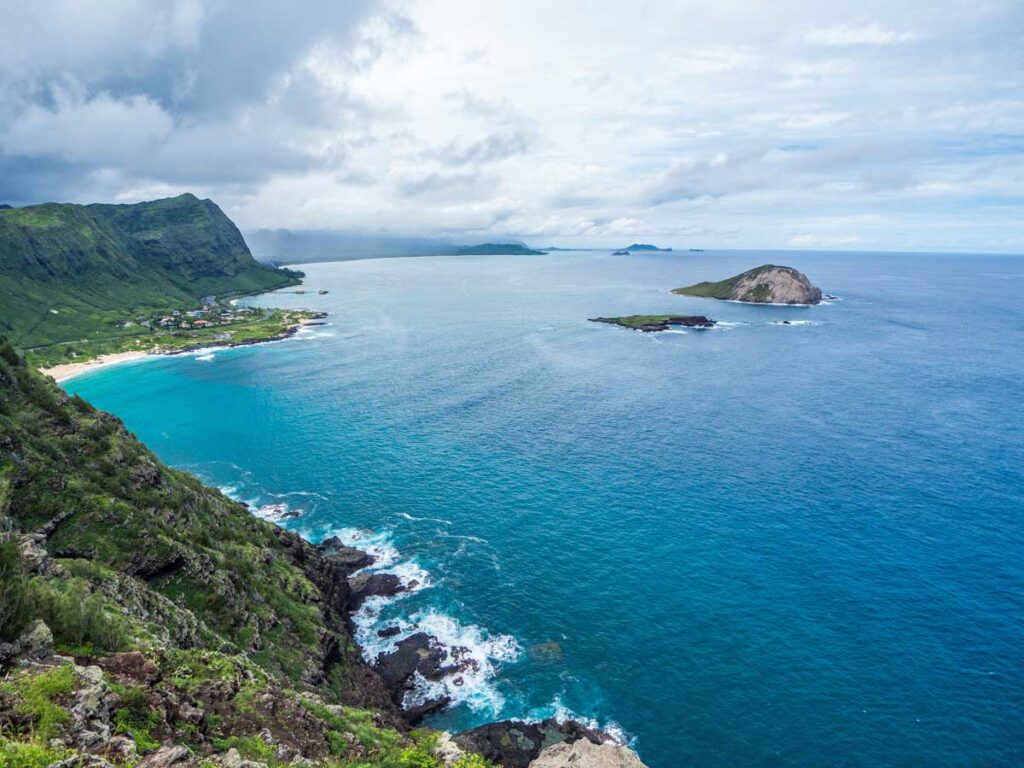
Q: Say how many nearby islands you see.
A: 2